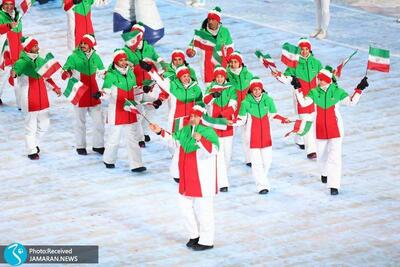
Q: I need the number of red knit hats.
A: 14